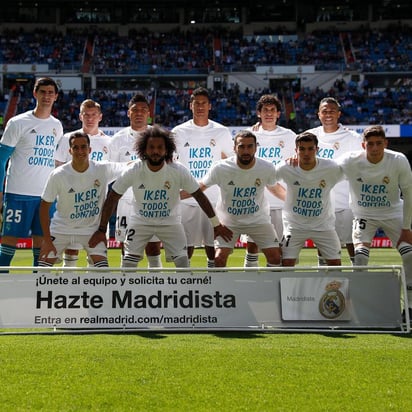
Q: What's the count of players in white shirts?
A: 11